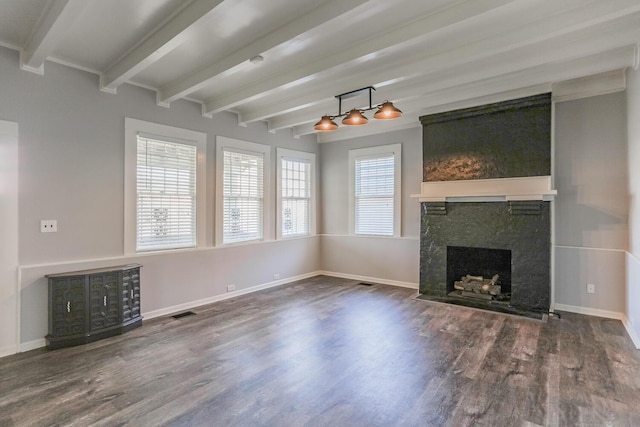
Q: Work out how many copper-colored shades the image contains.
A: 3